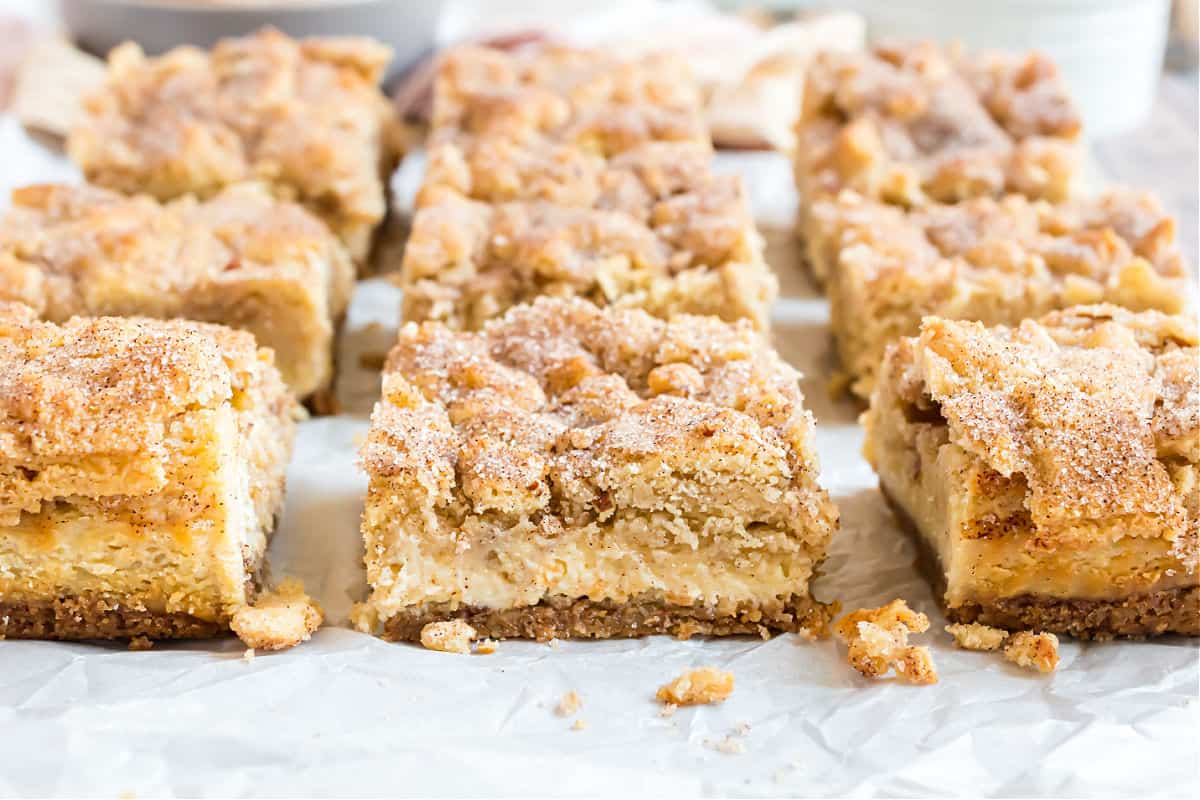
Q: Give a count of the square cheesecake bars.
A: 9